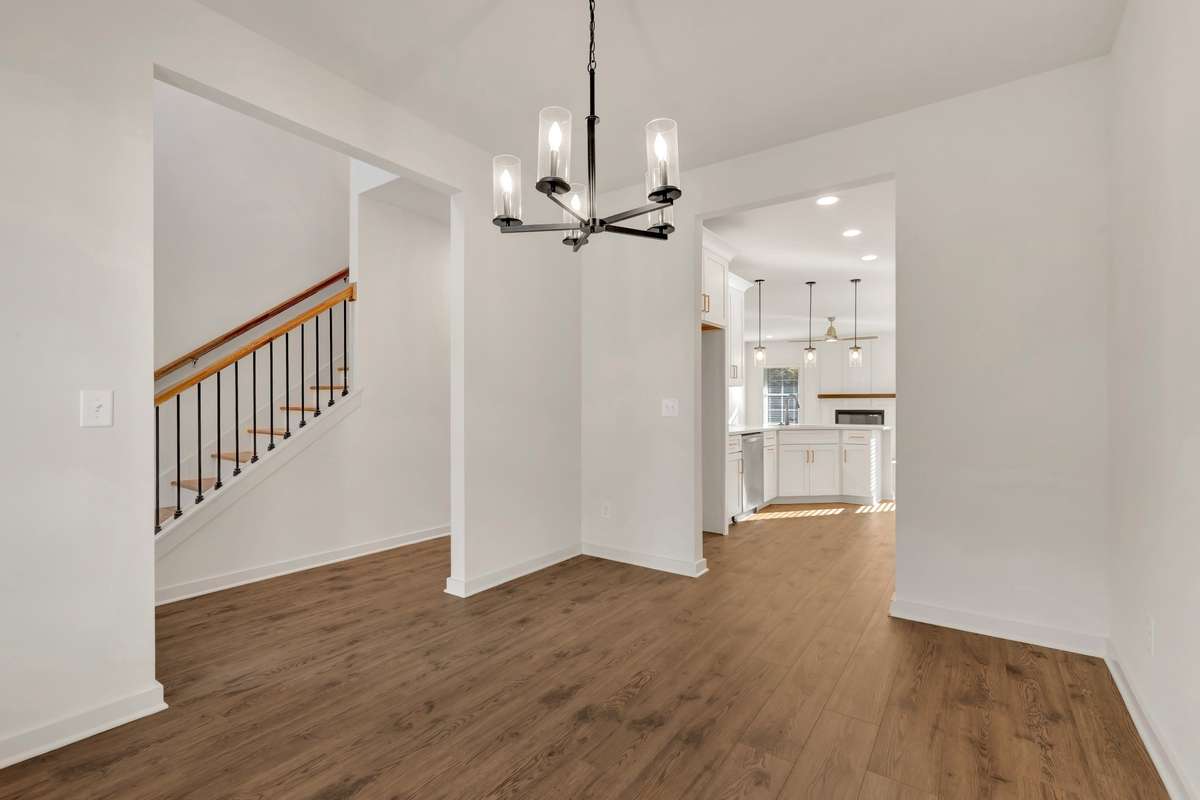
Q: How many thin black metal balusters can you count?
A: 12